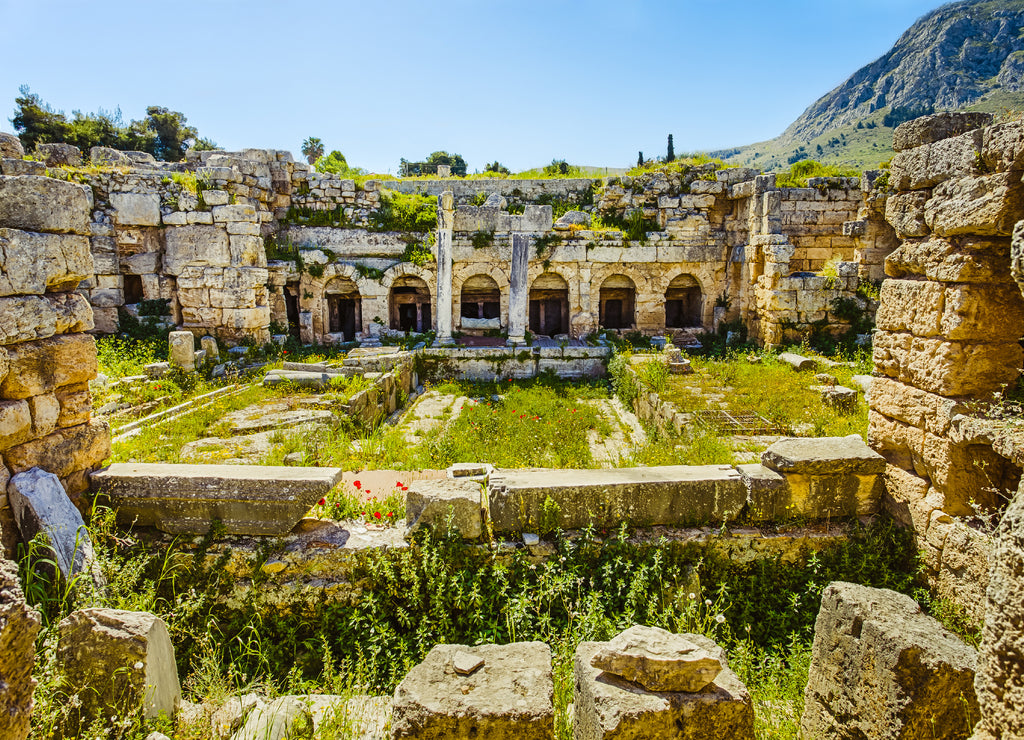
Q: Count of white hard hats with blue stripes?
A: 0